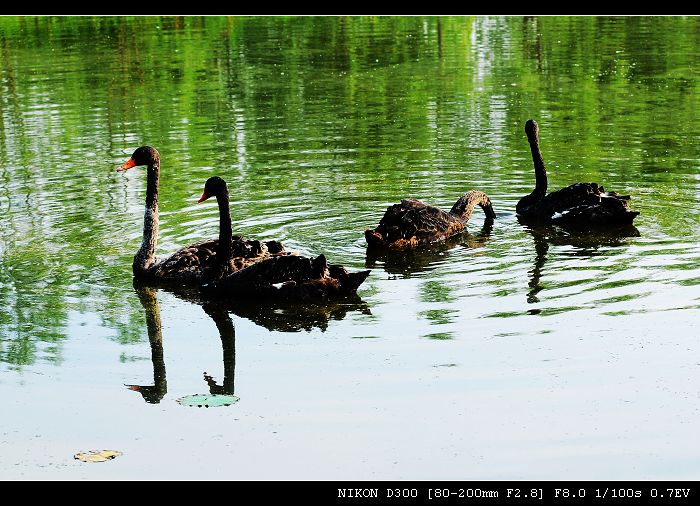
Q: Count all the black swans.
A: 4